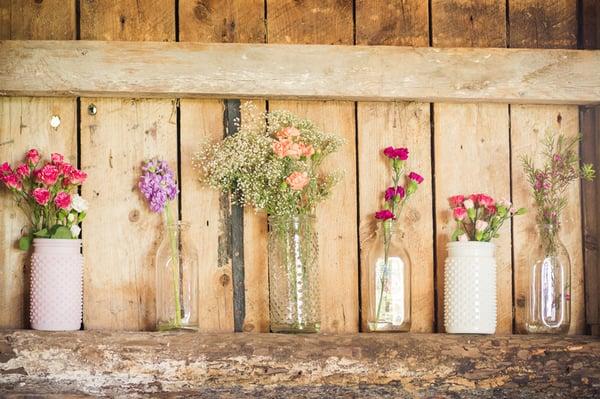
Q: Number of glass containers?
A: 4